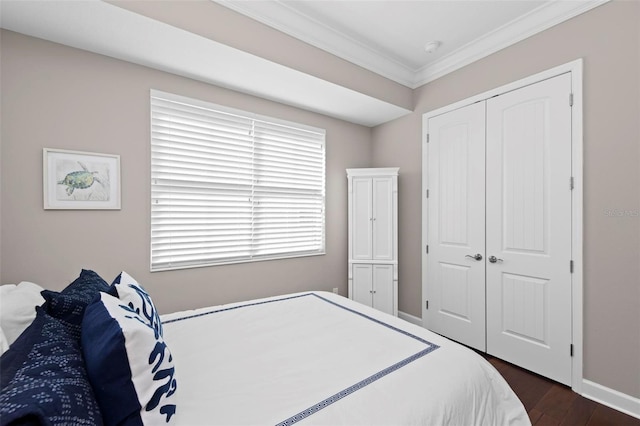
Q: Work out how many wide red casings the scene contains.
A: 0